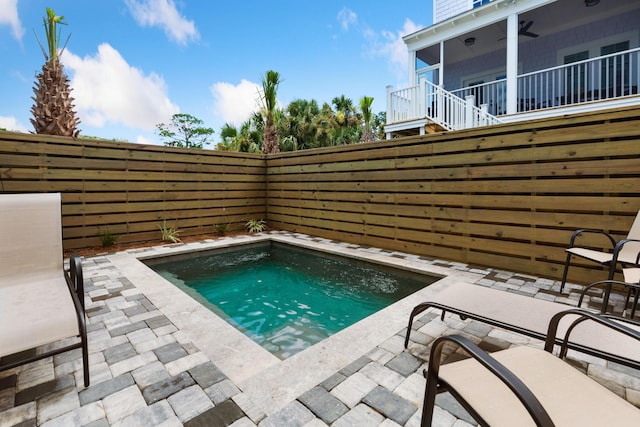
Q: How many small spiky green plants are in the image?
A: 4